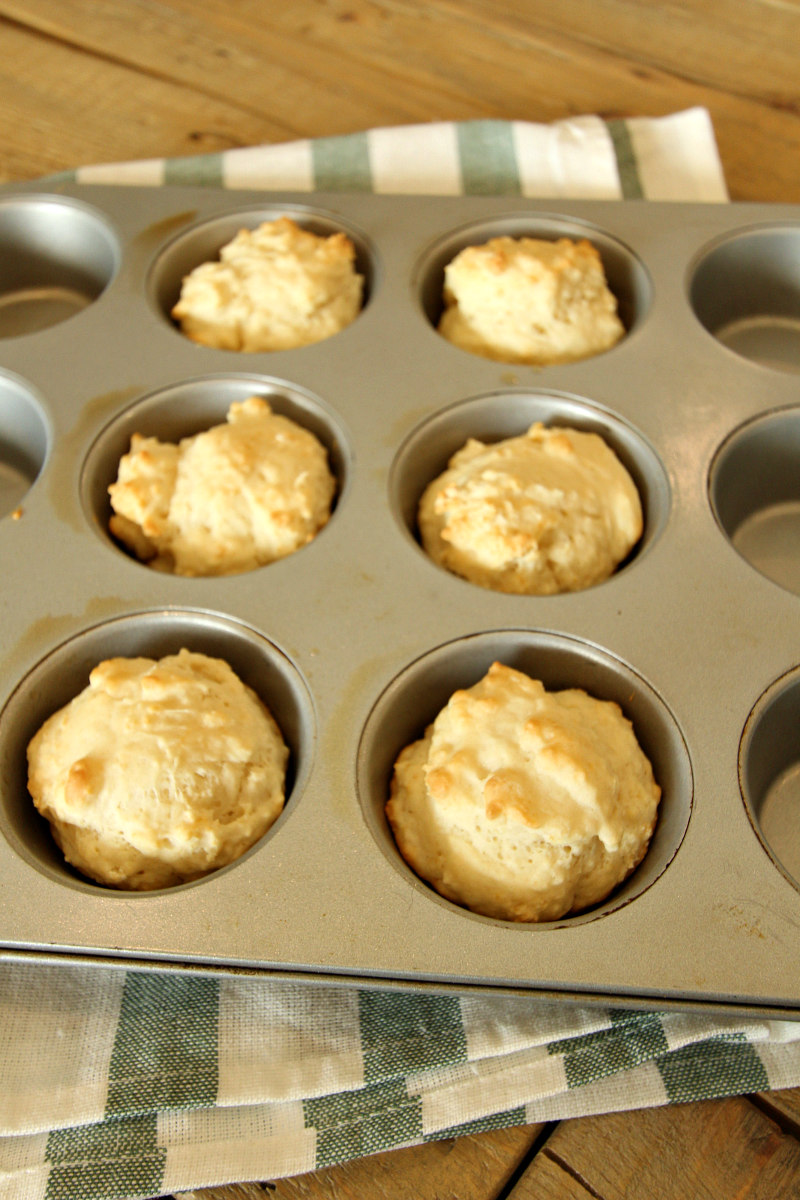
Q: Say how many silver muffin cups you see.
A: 11